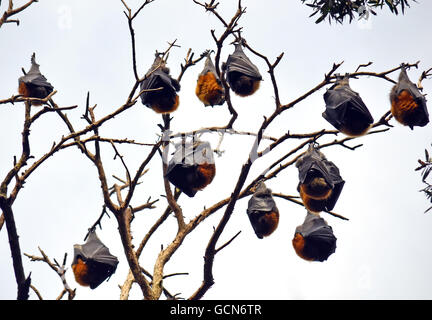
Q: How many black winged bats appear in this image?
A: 11